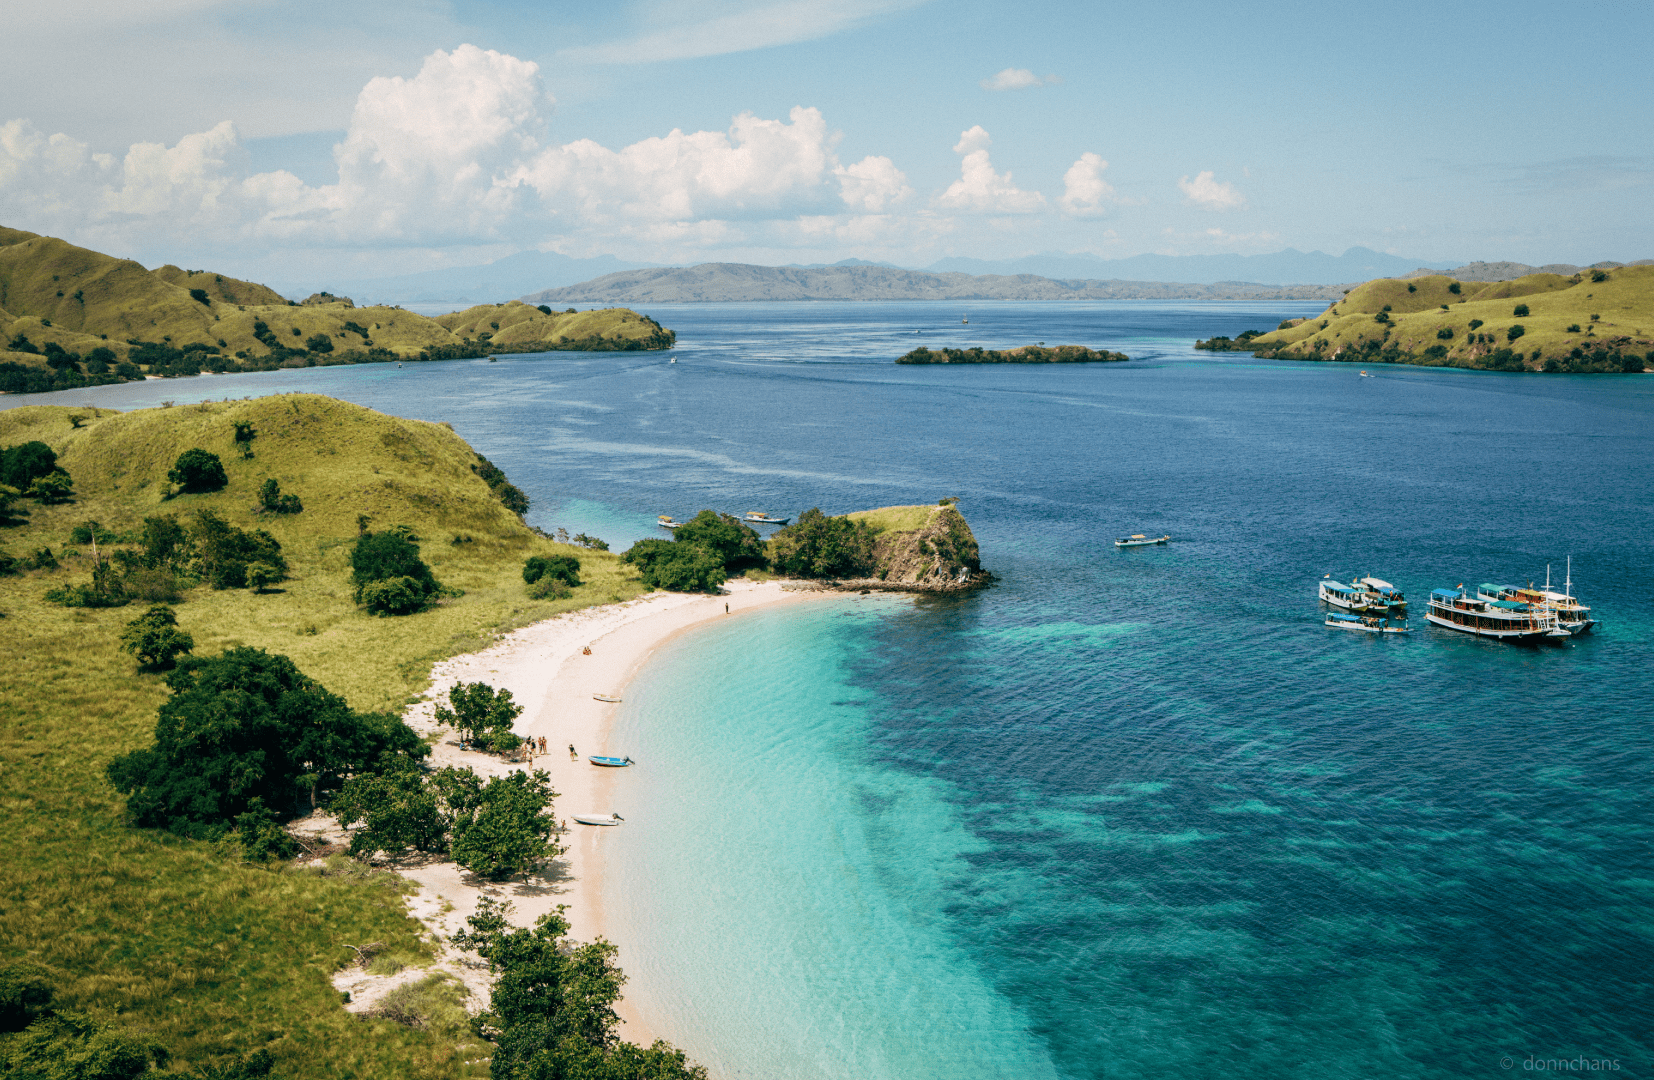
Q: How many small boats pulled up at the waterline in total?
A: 3